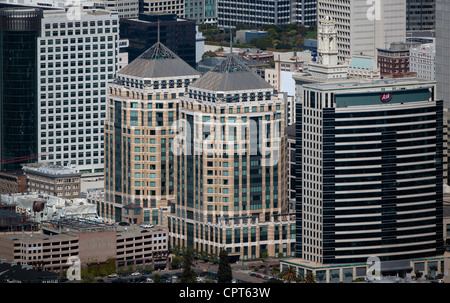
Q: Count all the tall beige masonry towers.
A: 2